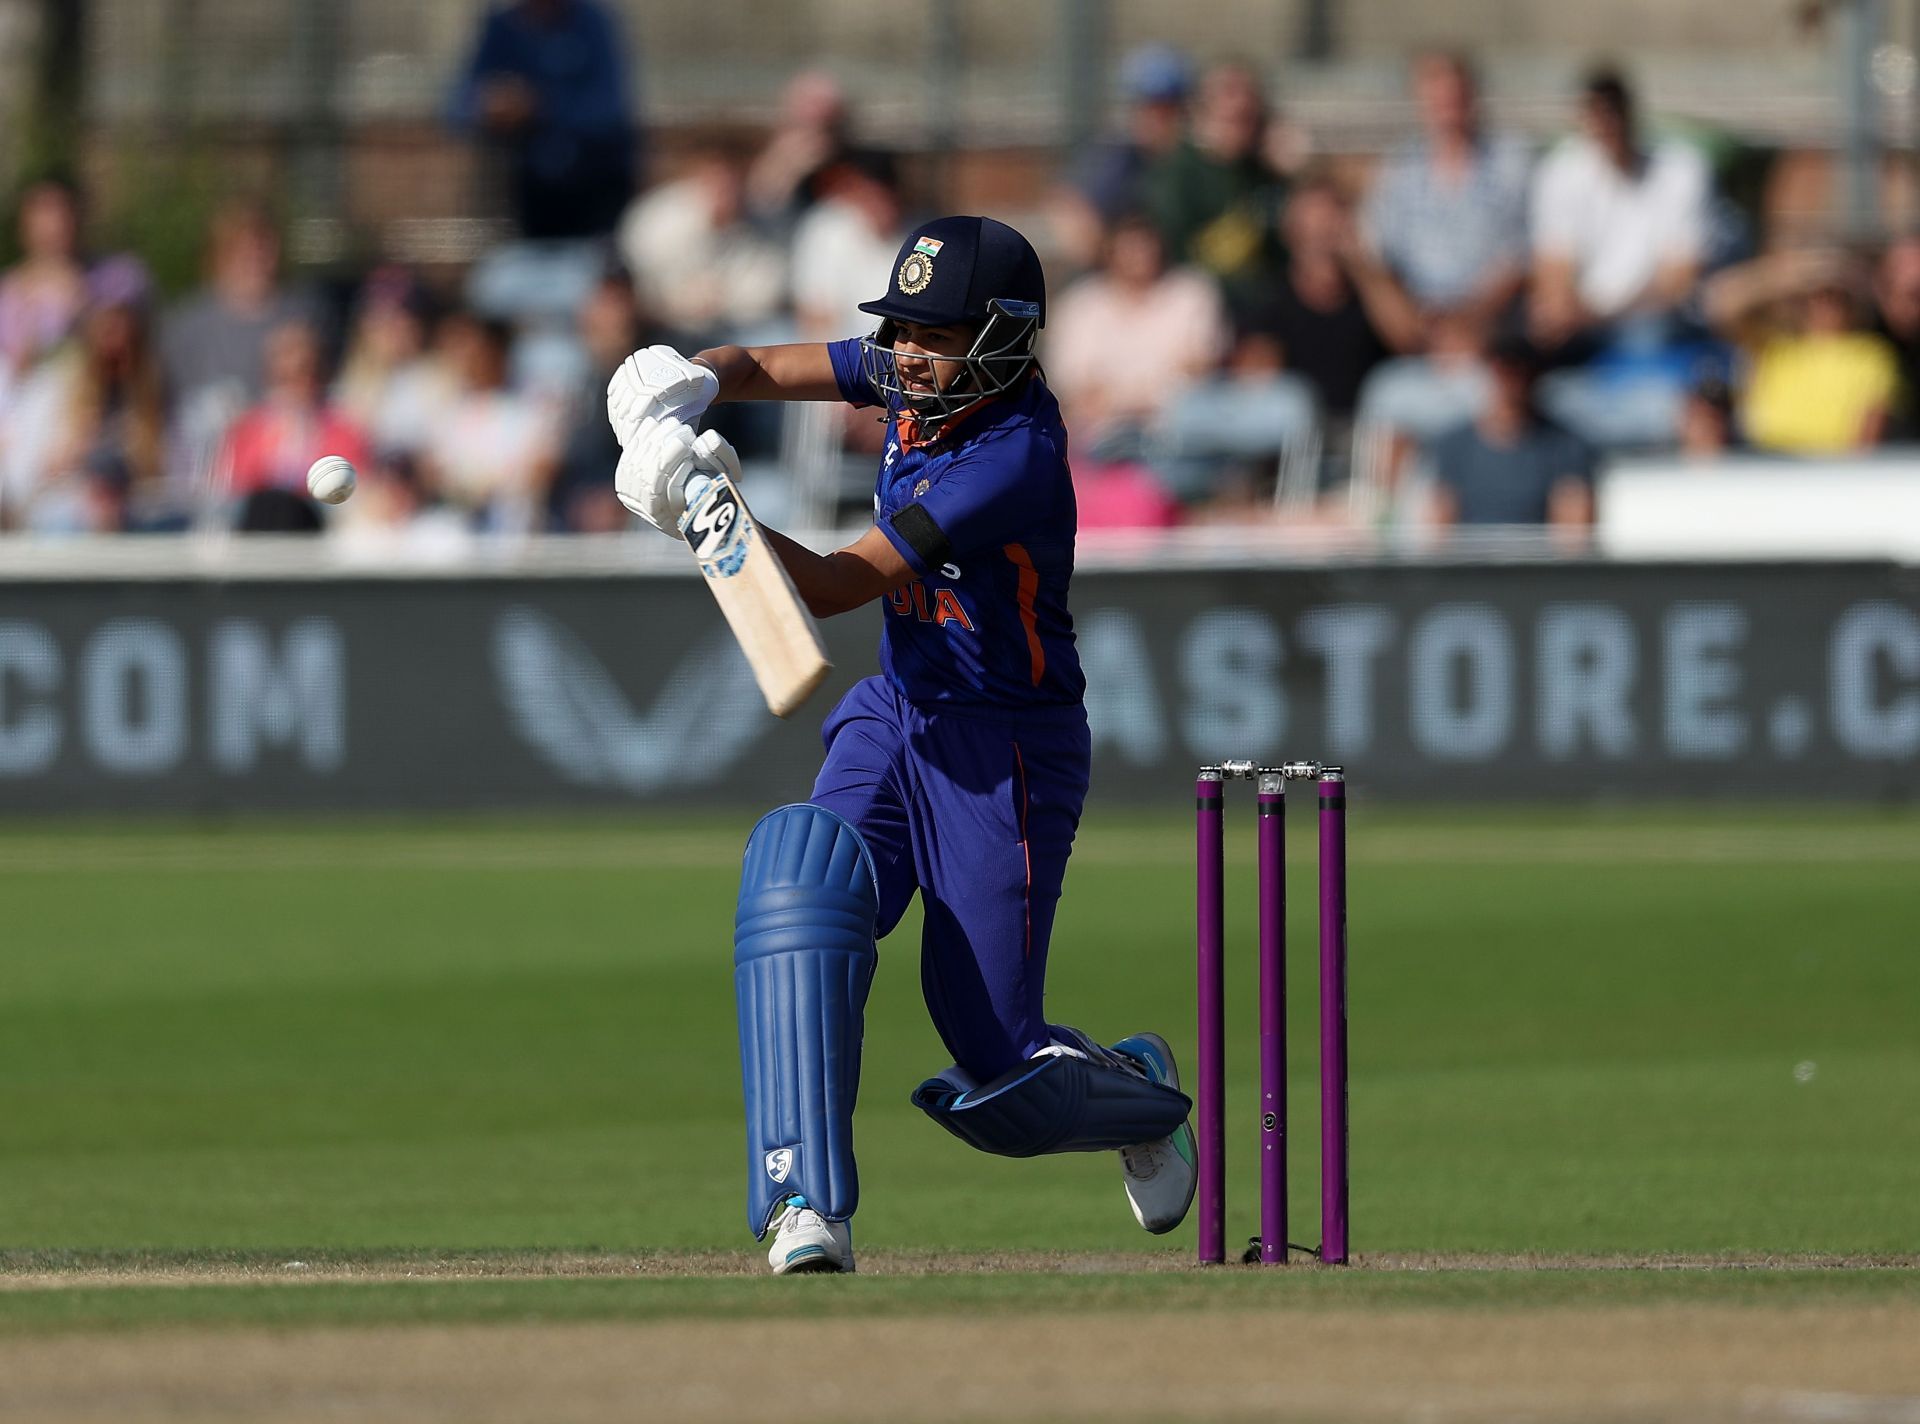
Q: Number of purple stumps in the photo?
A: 3